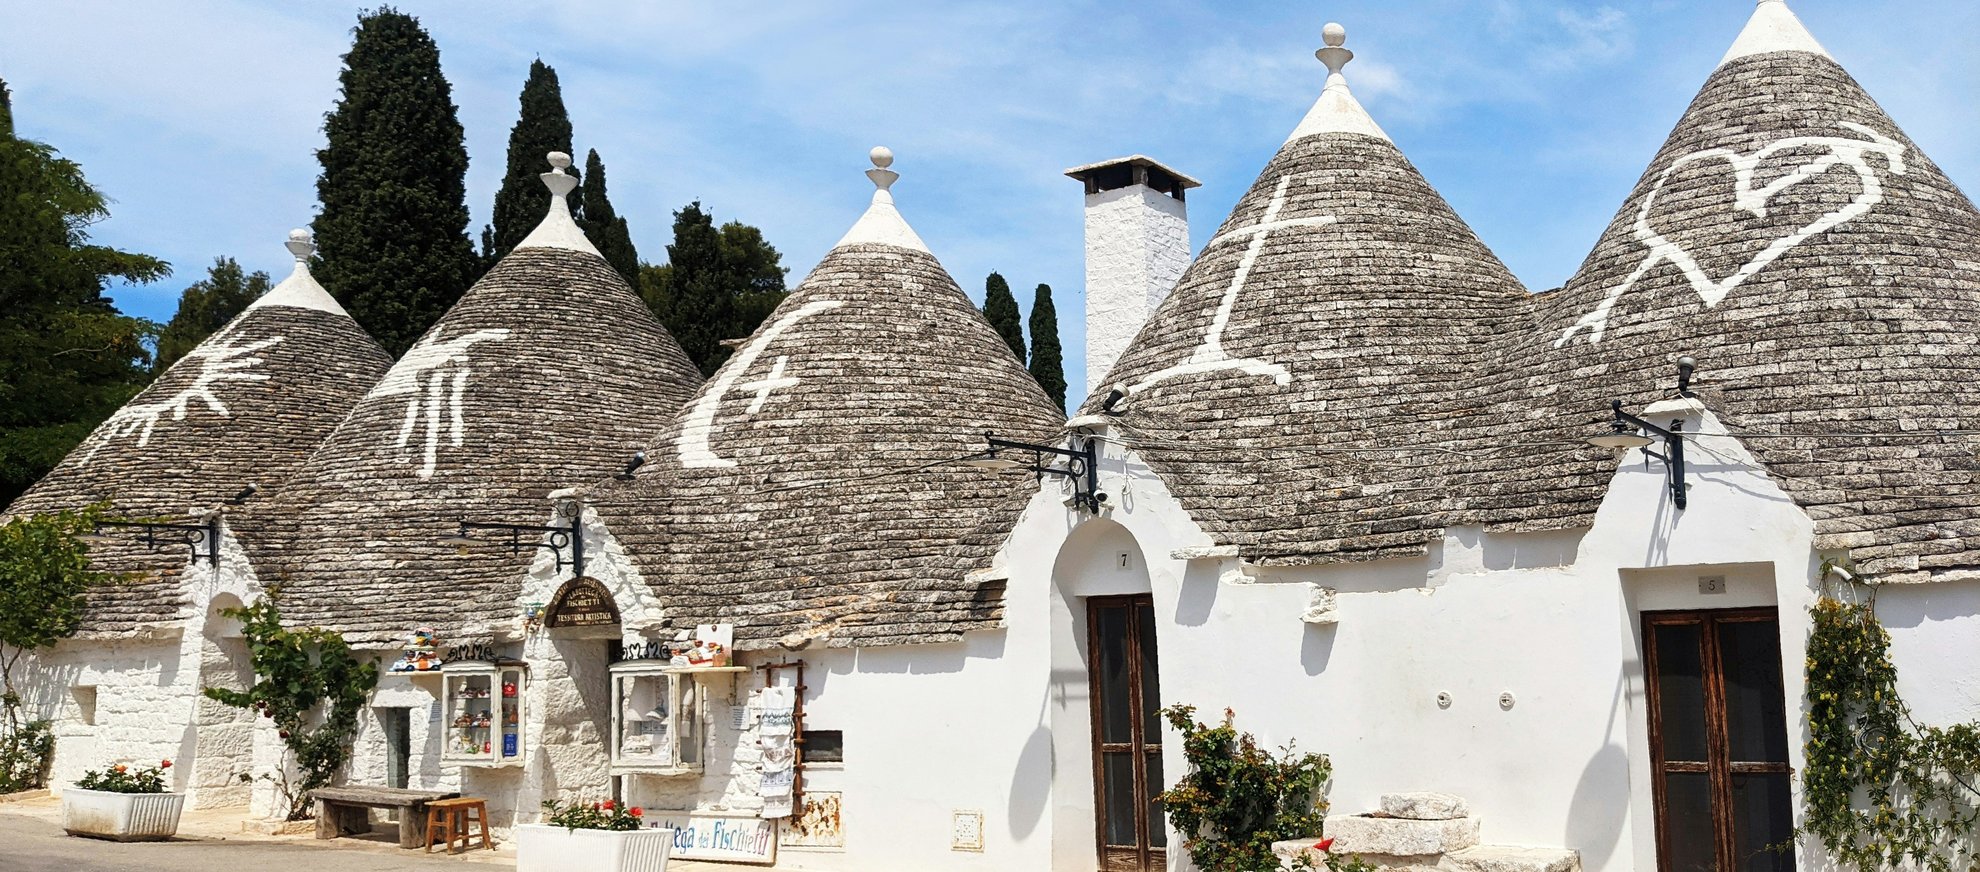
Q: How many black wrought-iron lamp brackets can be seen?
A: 4